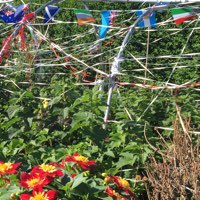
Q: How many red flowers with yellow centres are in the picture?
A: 6